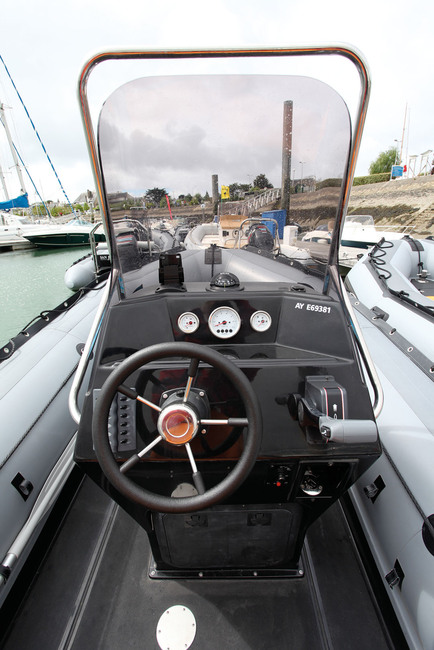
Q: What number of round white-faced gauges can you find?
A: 3